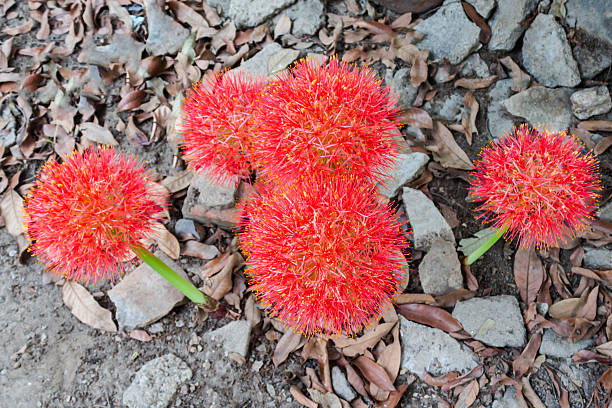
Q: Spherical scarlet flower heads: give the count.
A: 5